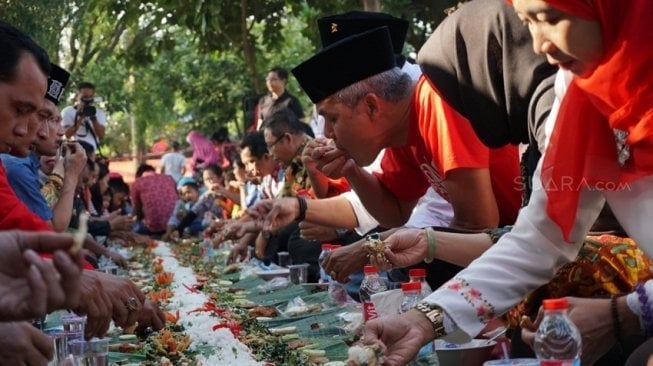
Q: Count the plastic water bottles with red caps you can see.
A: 6